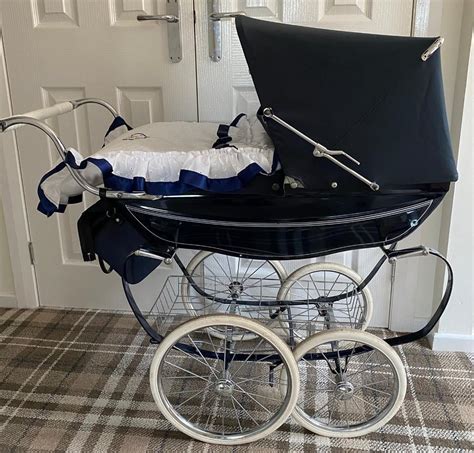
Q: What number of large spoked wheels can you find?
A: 4